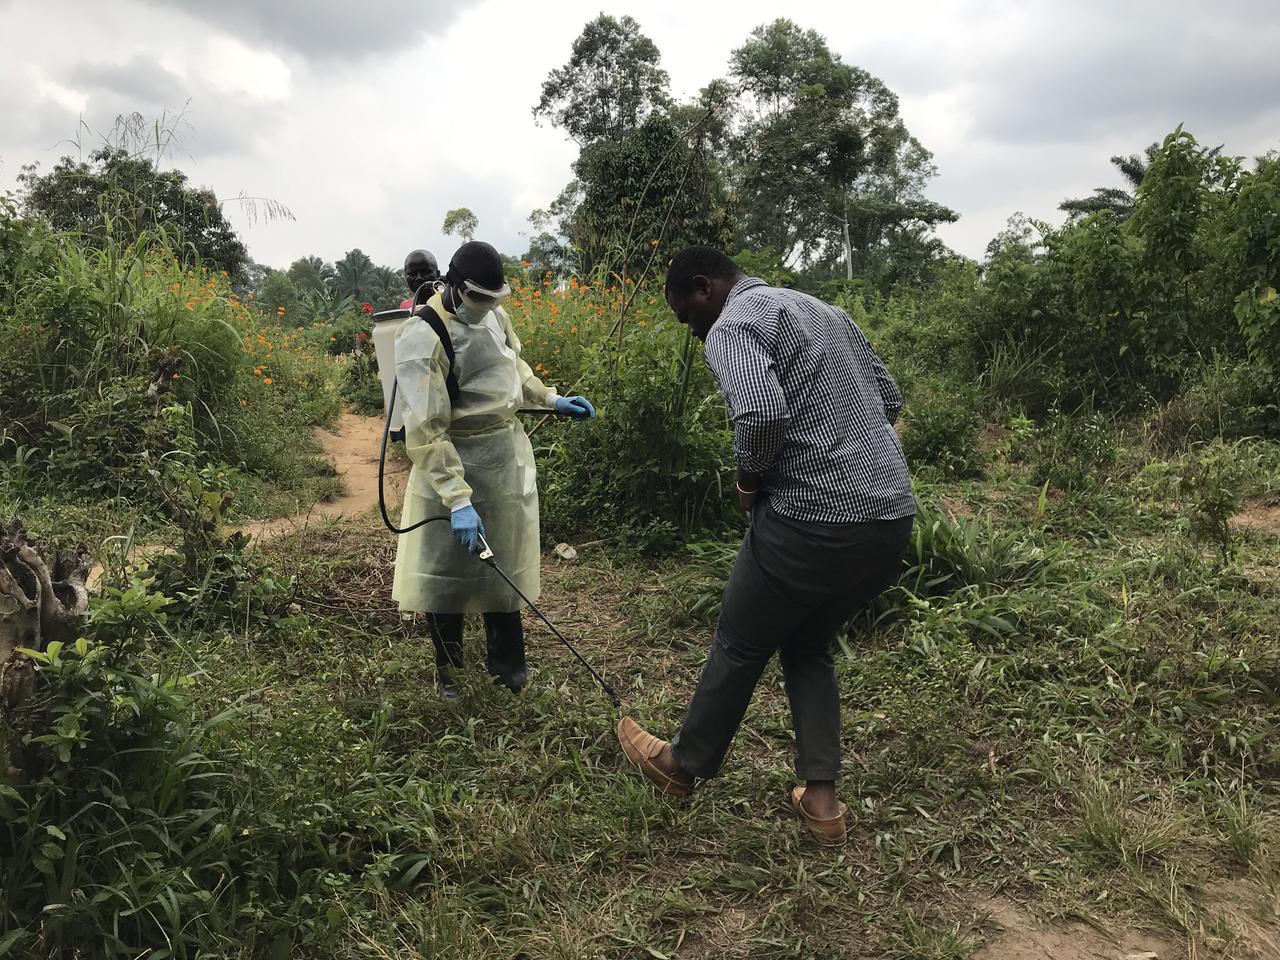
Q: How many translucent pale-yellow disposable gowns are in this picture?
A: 1